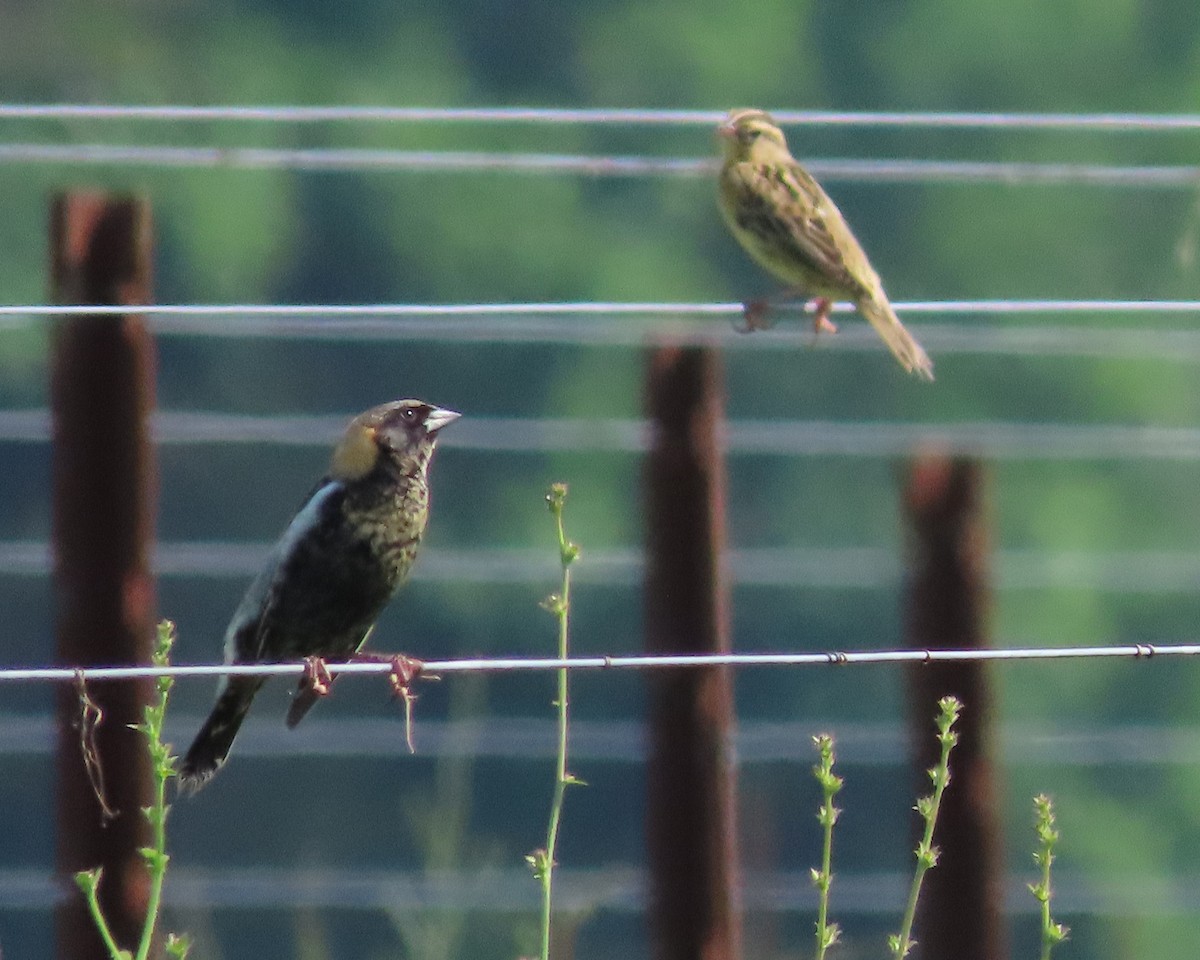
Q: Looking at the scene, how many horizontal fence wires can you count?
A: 9